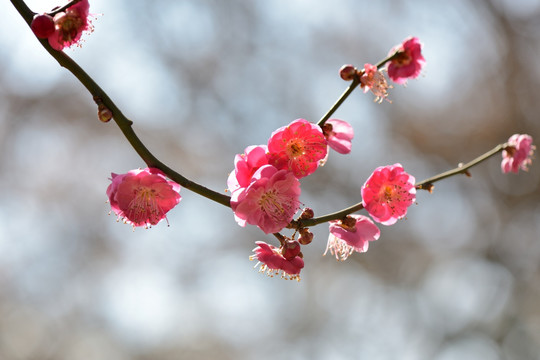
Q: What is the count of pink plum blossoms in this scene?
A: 12